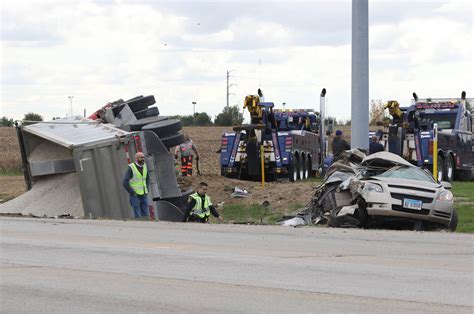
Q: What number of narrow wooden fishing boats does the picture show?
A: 0